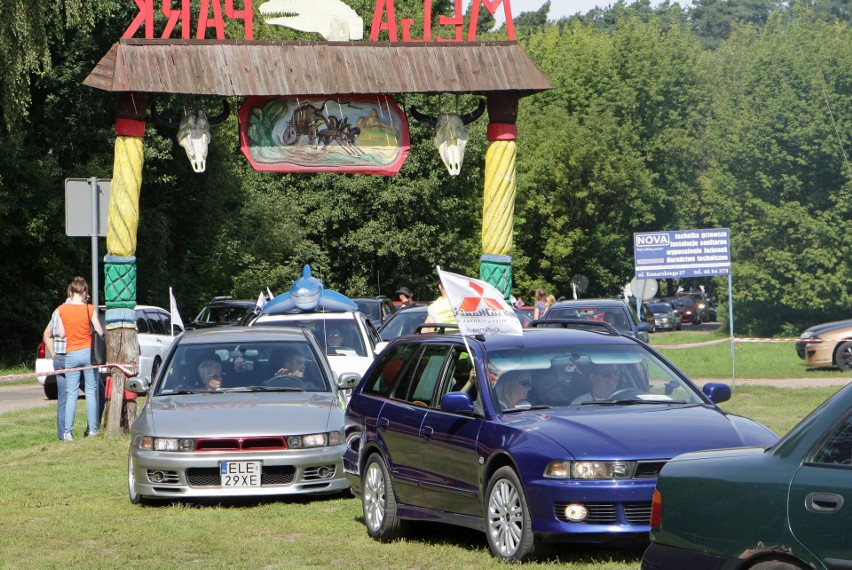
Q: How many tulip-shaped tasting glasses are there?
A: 0